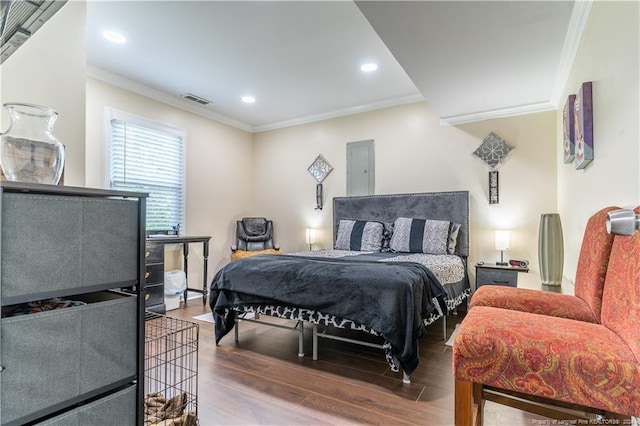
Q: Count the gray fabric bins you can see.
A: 3